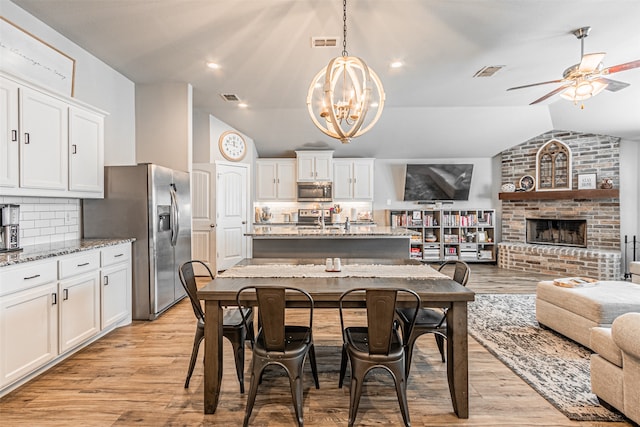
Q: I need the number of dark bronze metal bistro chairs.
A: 4